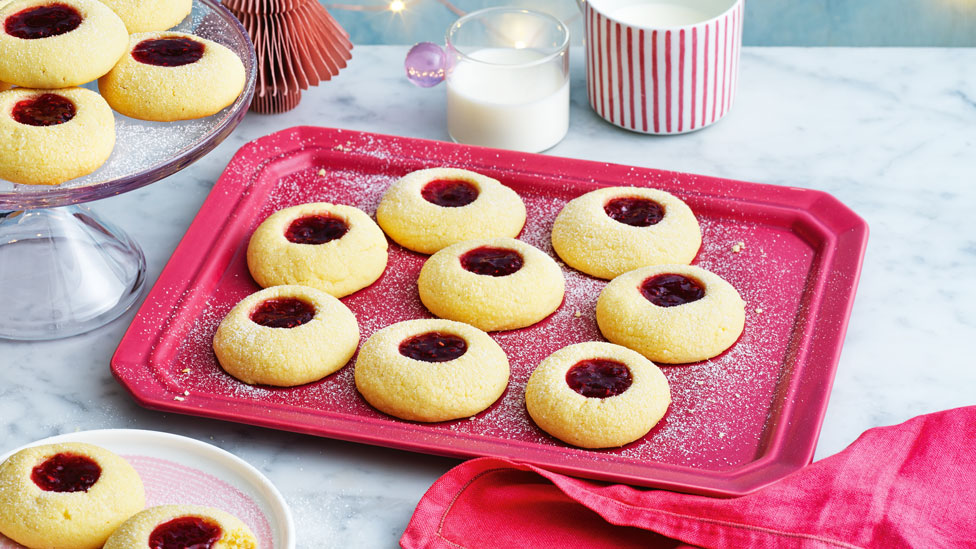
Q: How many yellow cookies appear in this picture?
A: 14